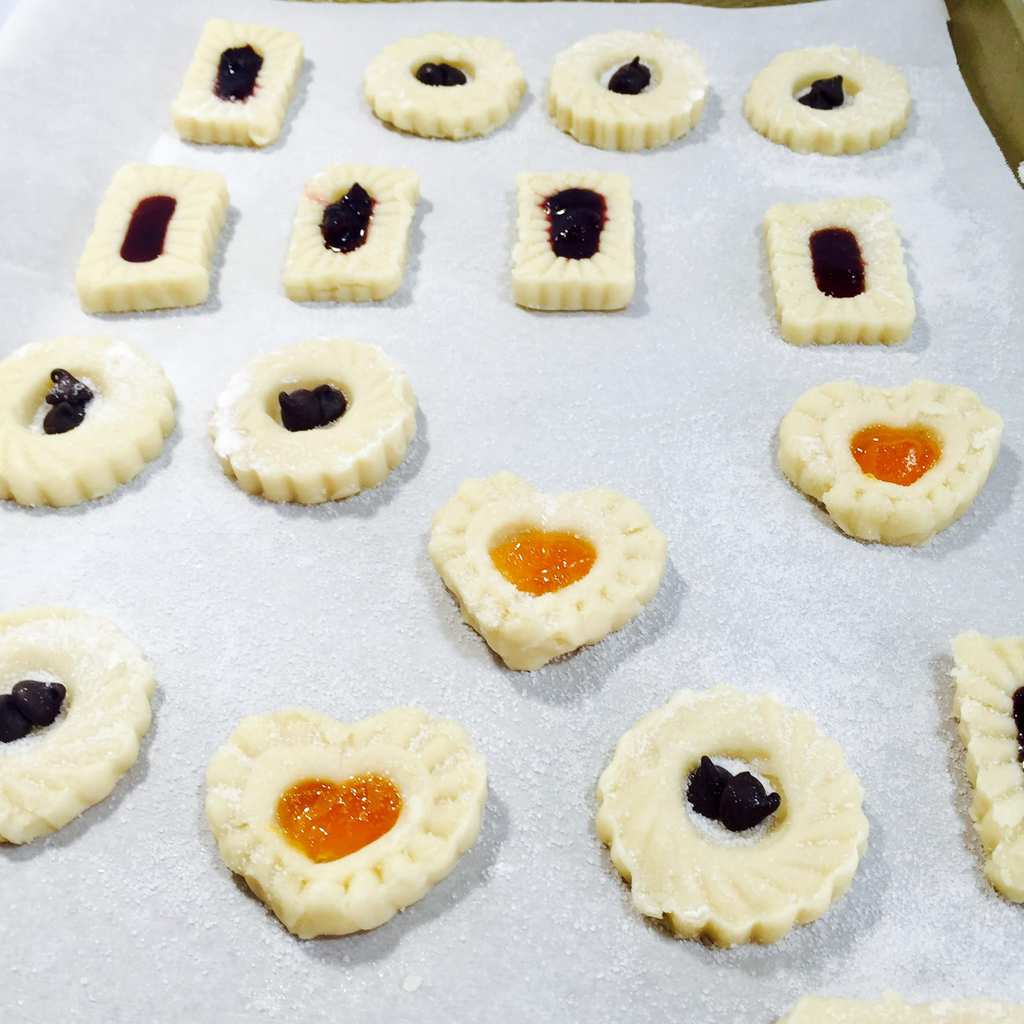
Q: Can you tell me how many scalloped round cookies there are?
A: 7